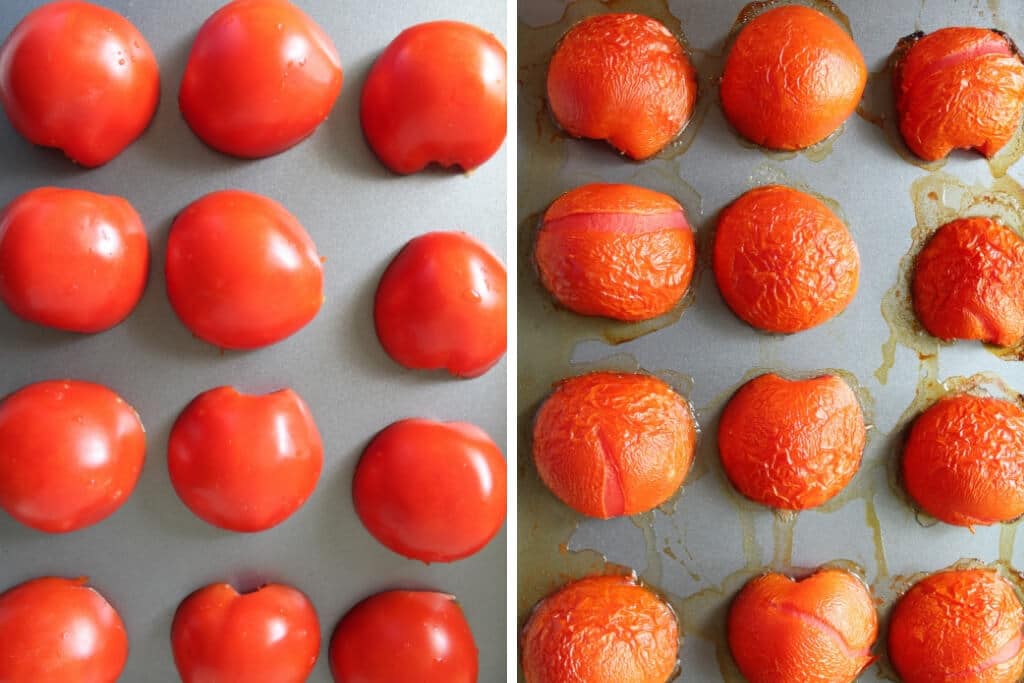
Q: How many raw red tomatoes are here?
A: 12